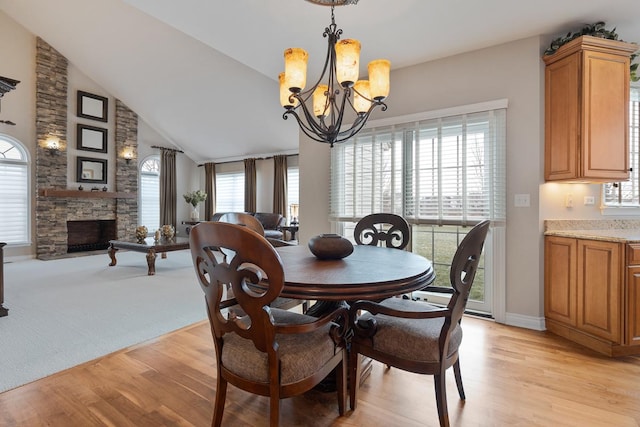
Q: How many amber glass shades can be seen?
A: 6